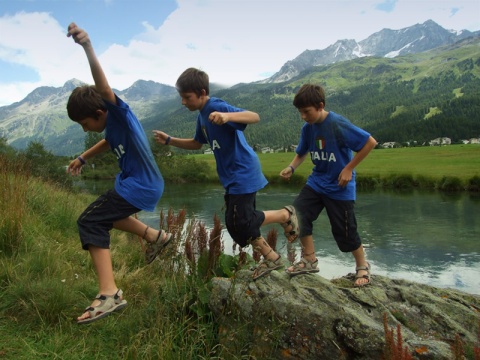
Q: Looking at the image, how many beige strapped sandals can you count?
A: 6